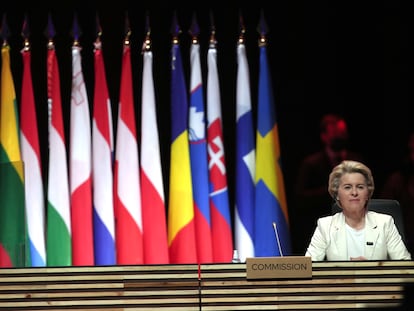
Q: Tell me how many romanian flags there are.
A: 1